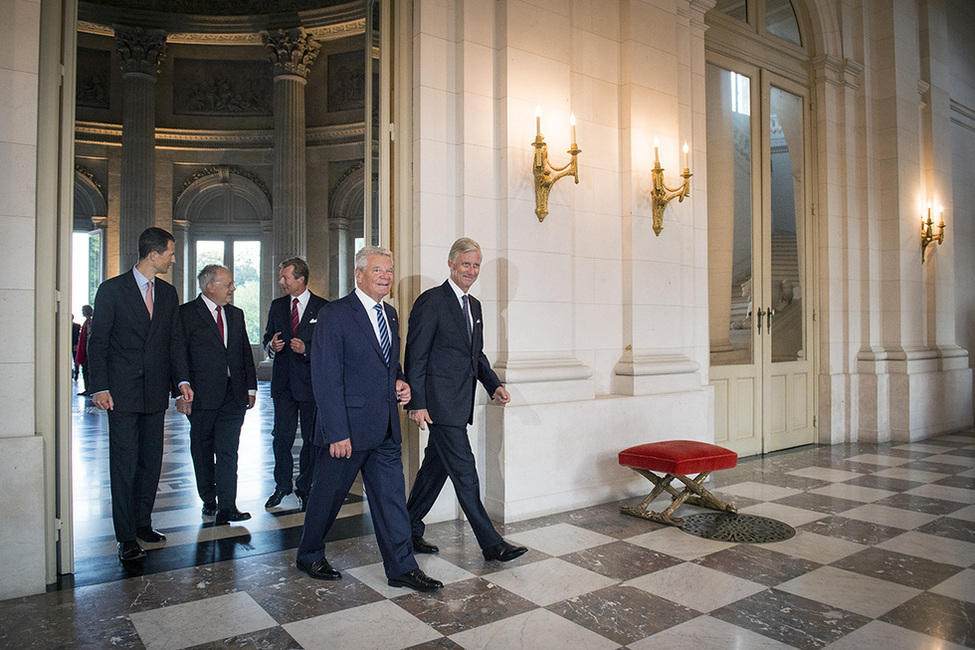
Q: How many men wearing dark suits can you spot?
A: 5